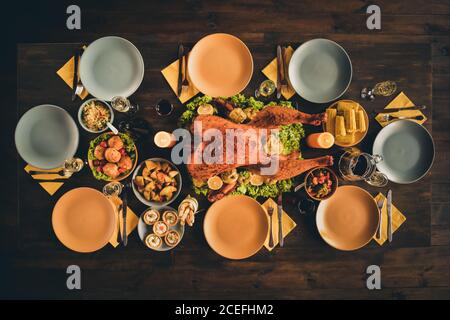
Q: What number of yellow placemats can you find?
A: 8